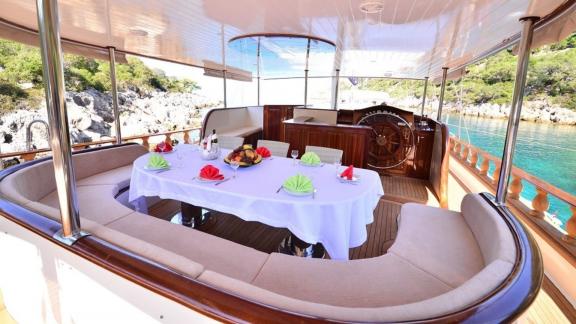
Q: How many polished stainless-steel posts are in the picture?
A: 9